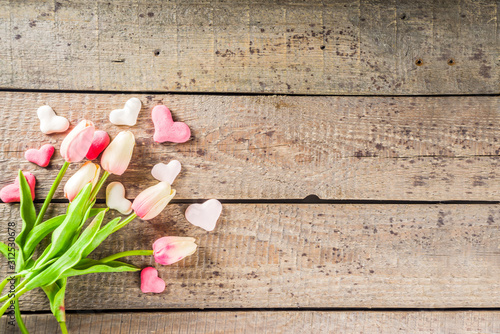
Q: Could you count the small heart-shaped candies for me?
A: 10